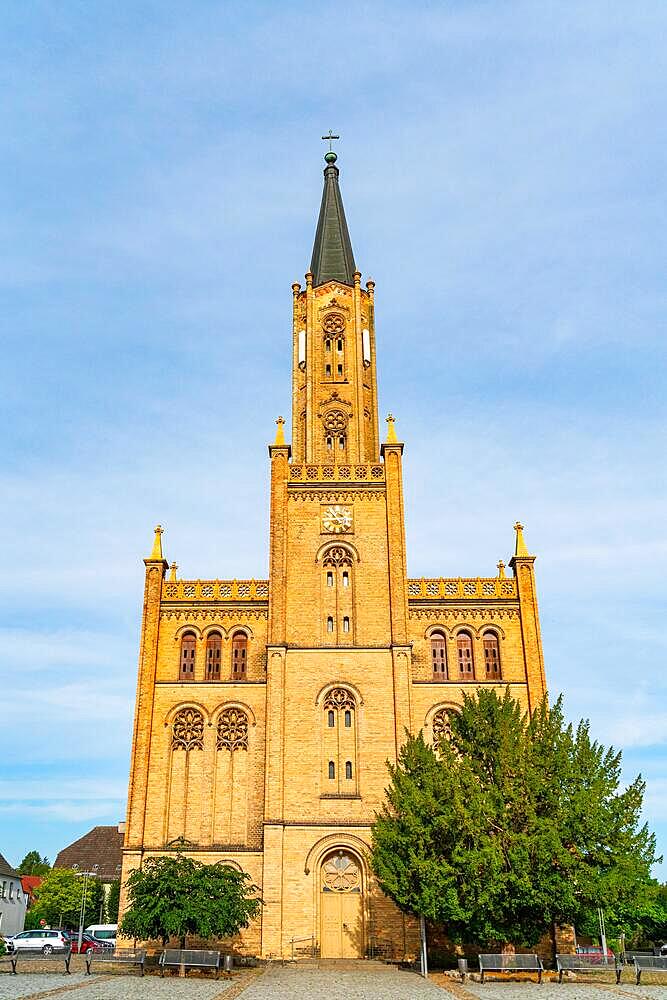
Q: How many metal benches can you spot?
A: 6